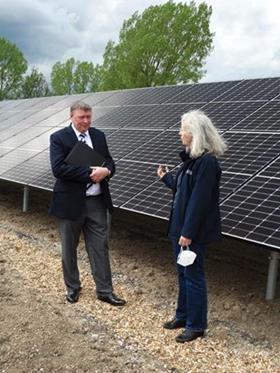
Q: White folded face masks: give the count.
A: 1